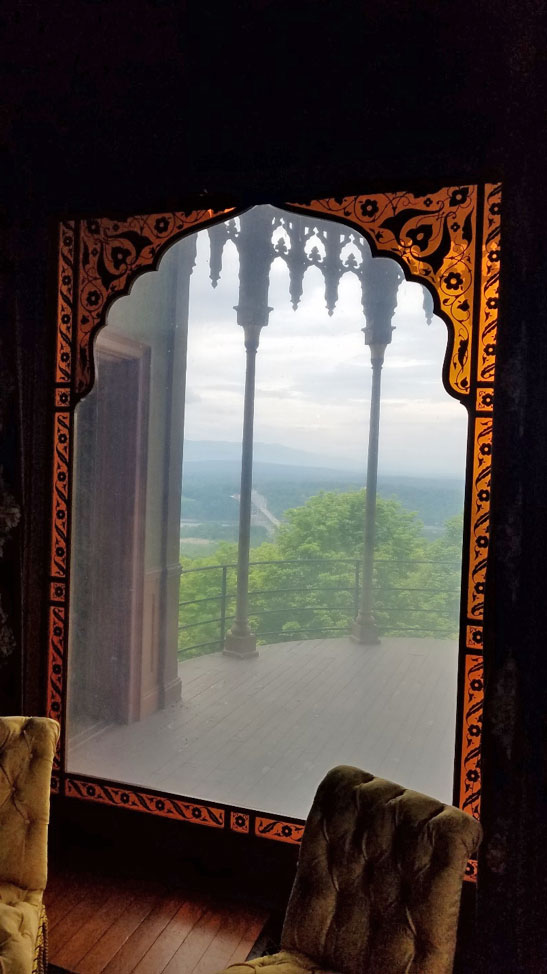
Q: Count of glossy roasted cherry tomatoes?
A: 0